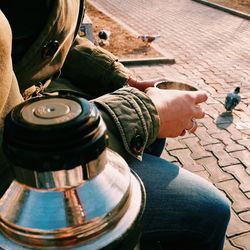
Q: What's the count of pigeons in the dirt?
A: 2